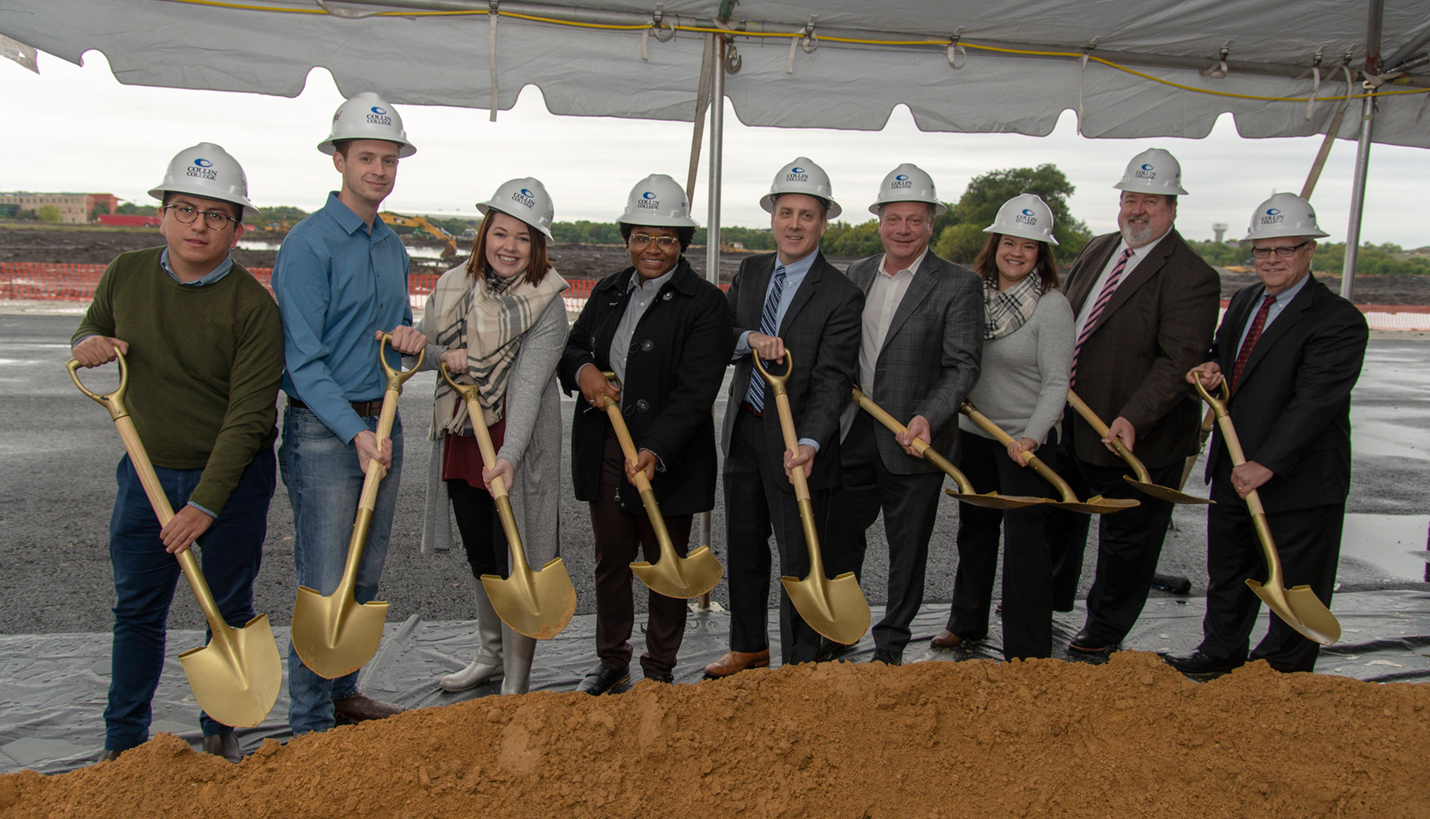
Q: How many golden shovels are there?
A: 9